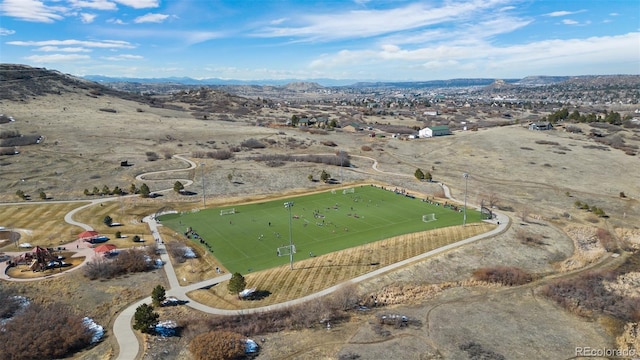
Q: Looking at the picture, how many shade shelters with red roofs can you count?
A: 2